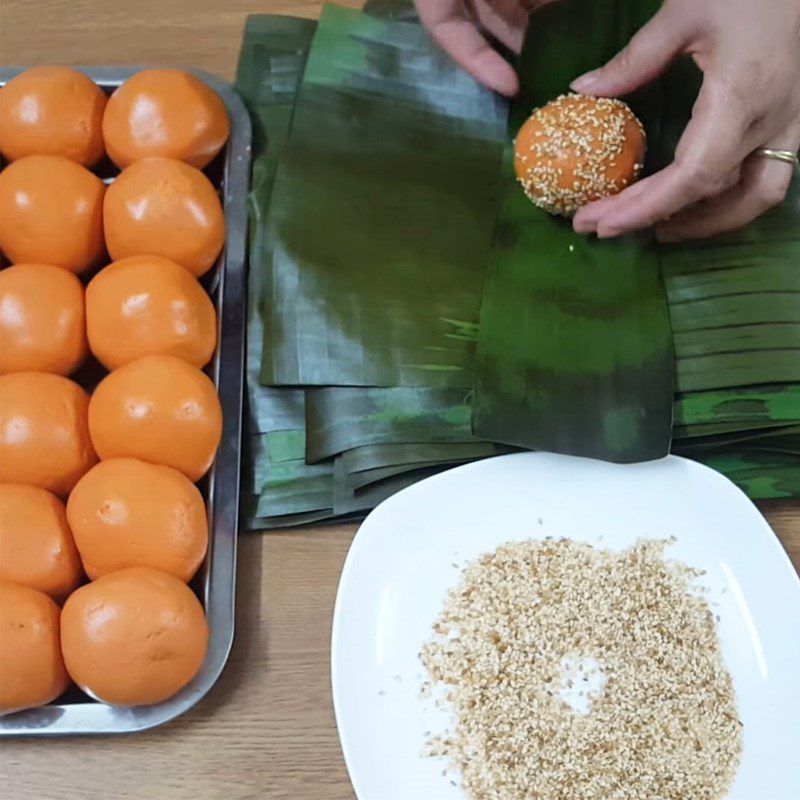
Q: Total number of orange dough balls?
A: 13